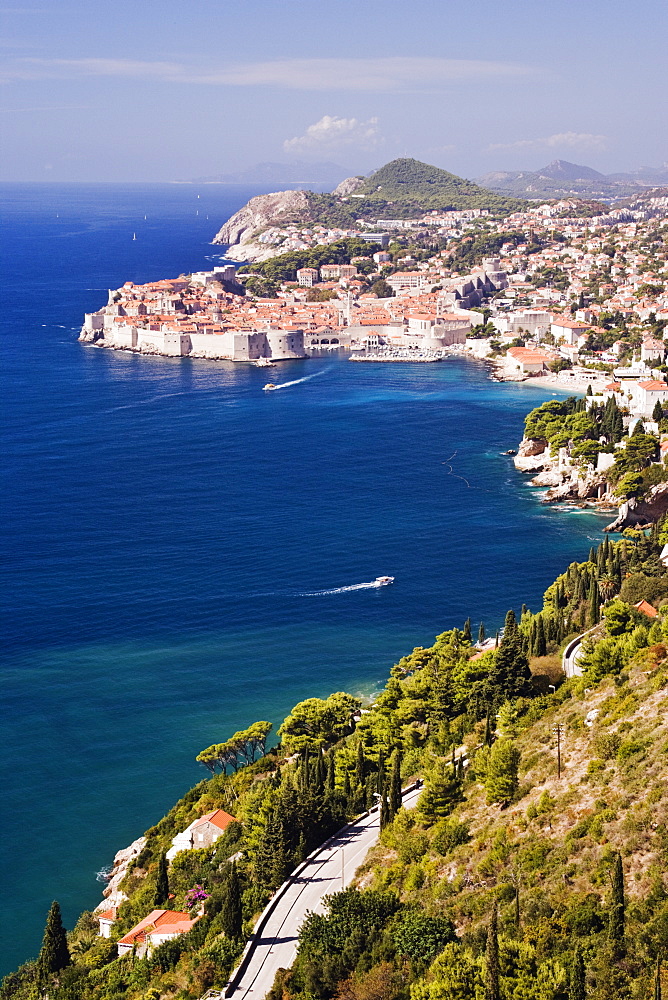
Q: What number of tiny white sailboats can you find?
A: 6